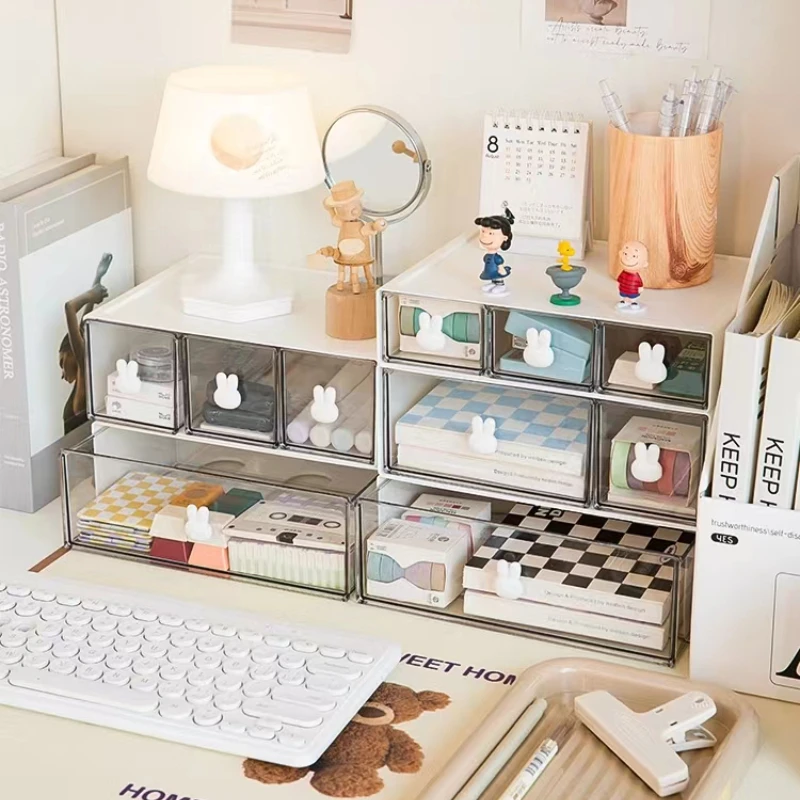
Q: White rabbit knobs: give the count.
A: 10